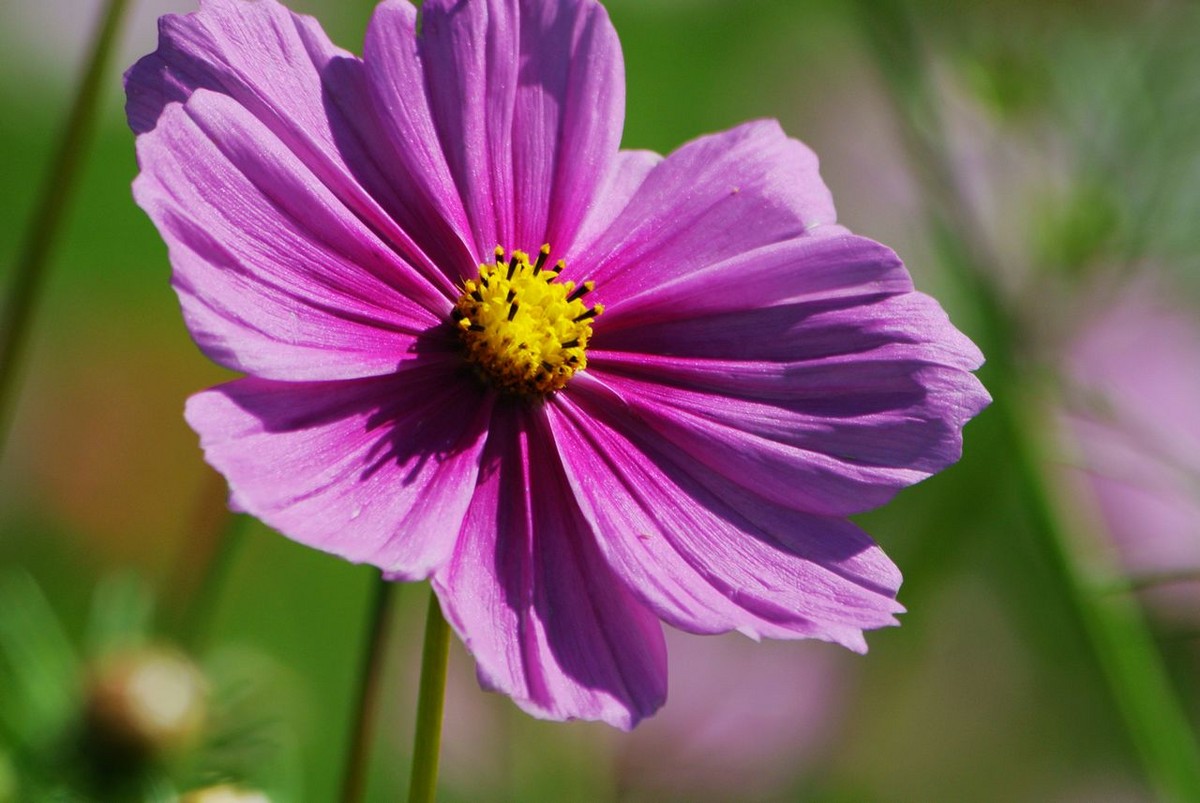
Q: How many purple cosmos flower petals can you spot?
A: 8